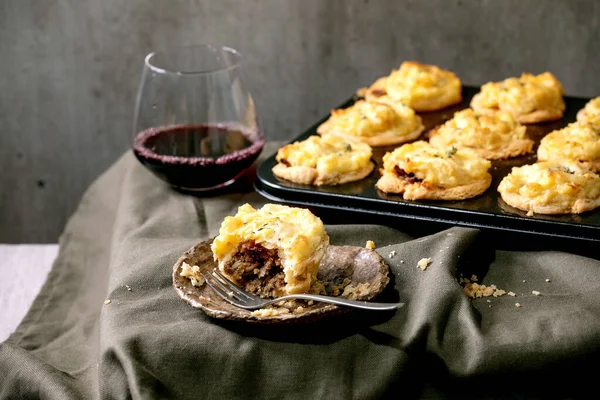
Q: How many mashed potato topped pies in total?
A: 10